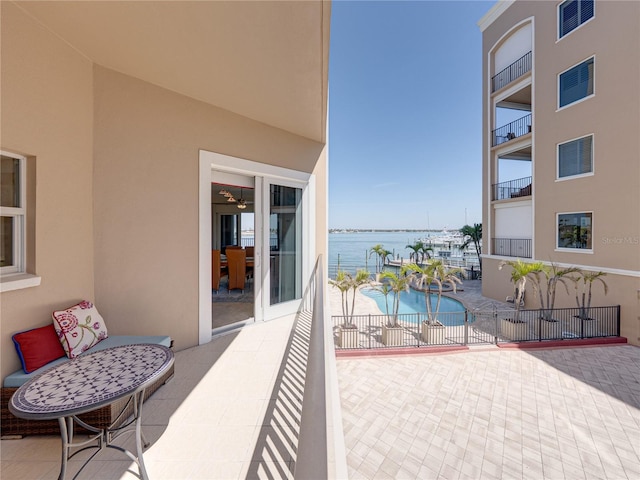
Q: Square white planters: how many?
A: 6